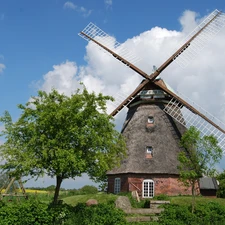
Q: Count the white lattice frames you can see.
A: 4